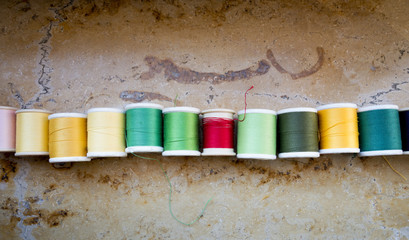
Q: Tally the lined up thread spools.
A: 12